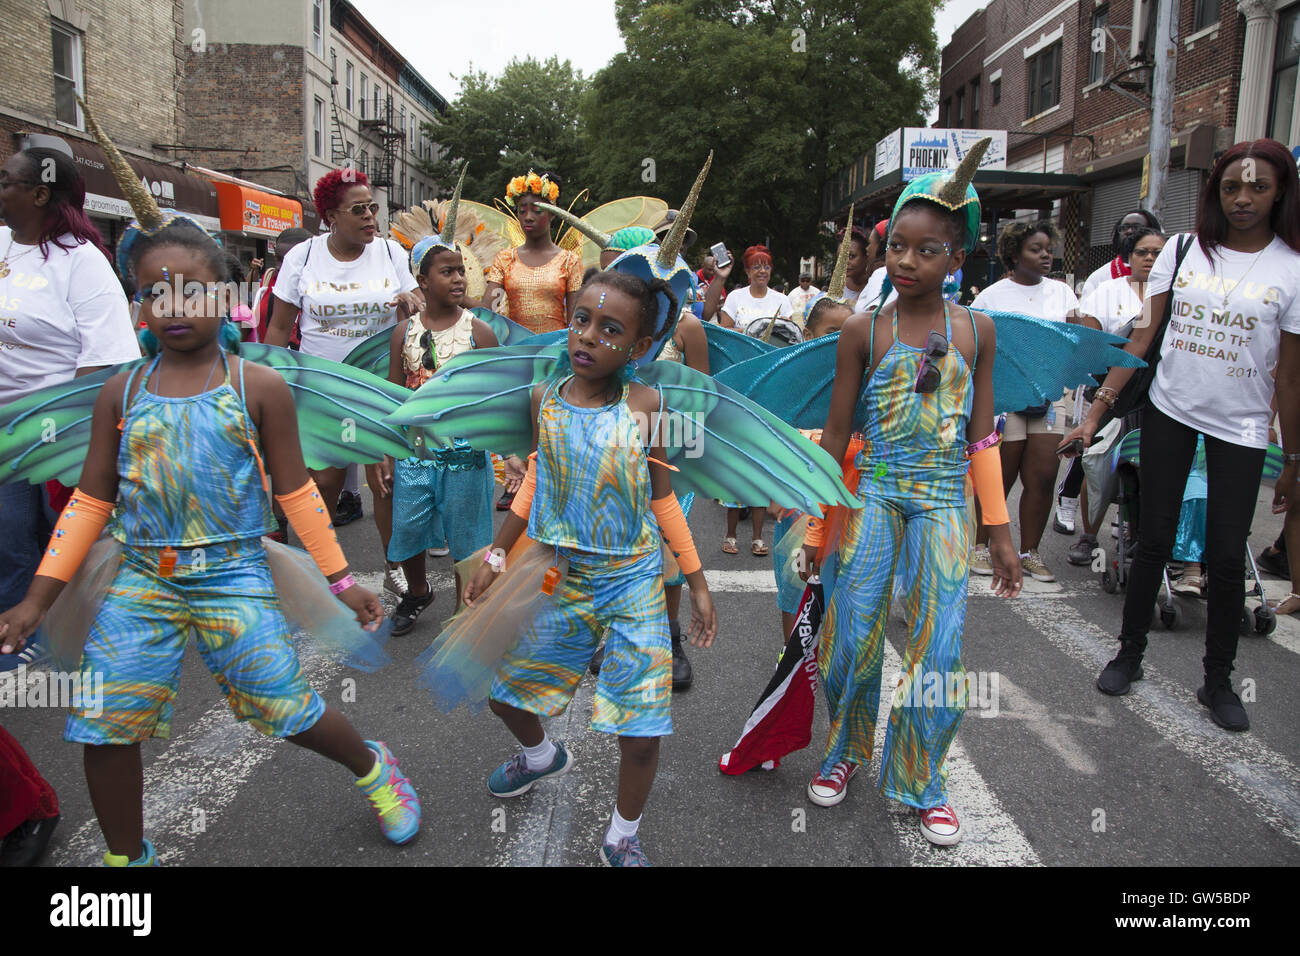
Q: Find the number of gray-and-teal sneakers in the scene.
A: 2